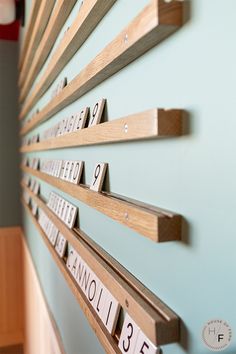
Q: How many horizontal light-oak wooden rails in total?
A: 9